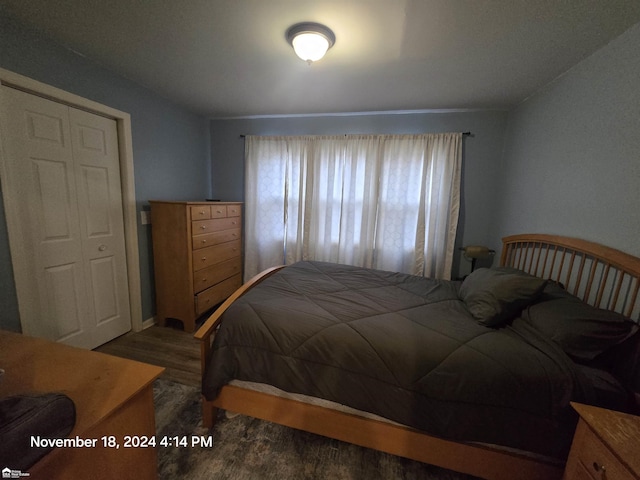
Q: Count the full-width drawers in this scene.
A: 5